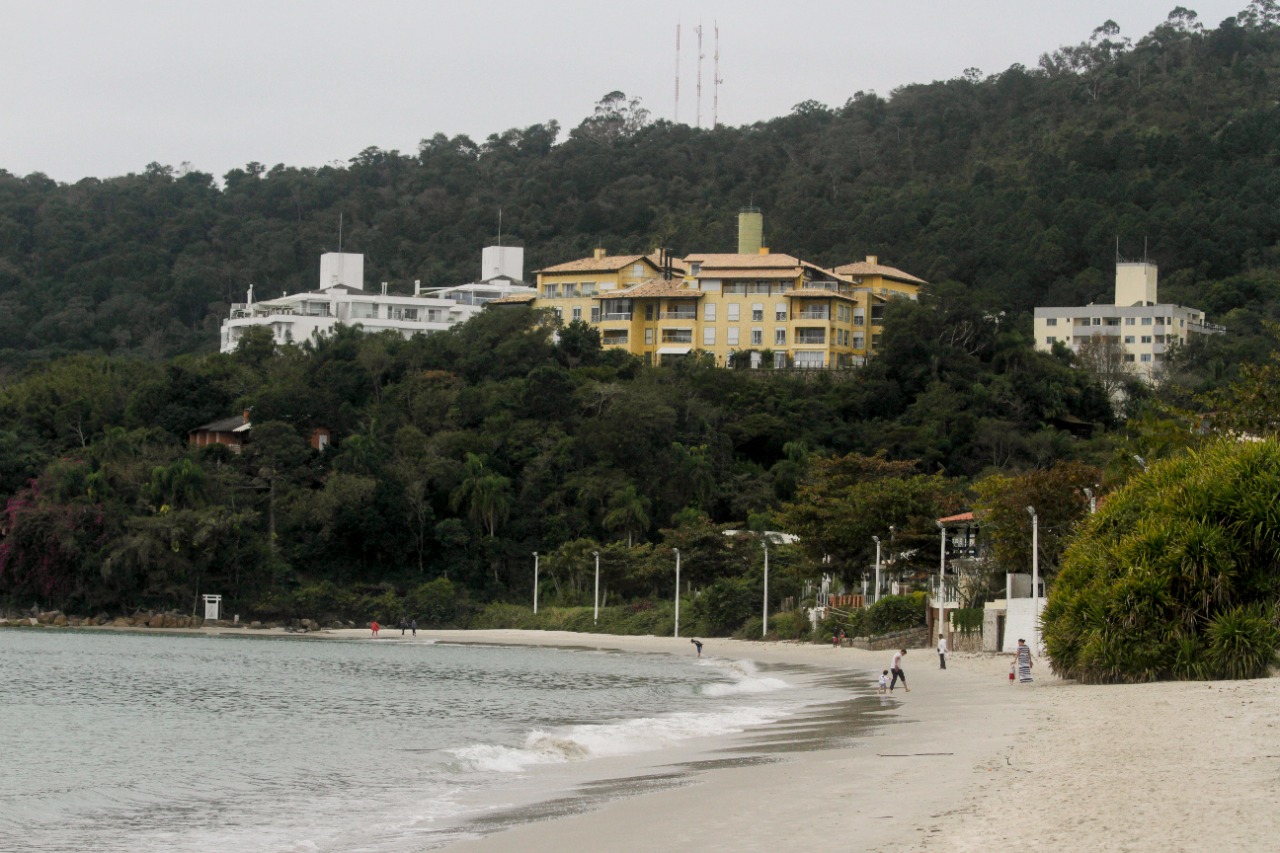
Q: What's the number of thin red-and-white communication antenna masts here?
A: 3